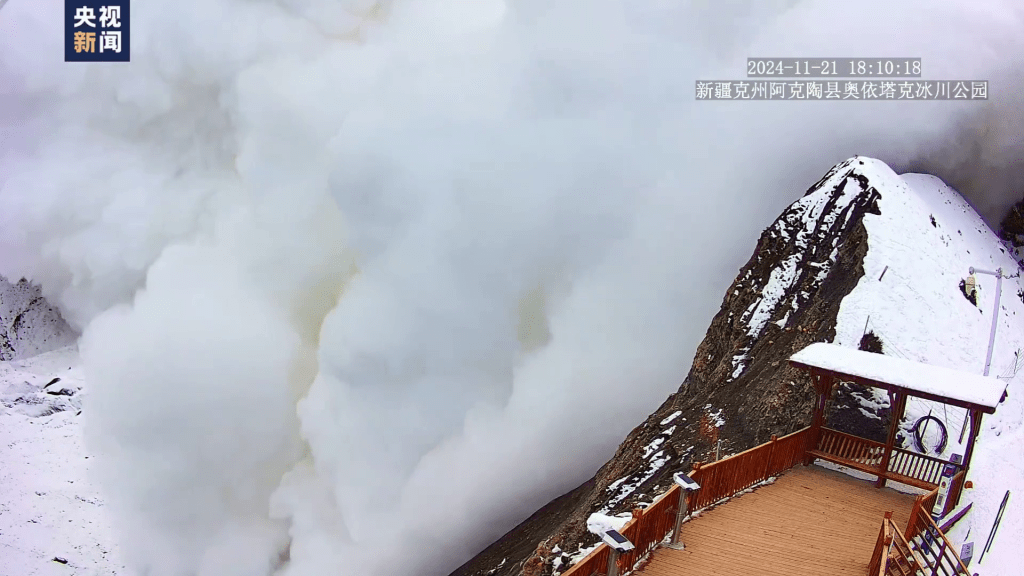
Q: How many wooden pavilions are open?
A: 1